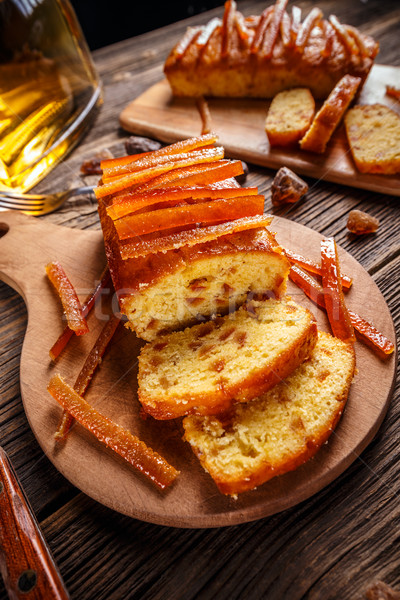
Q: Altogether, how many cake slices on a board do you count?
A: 5